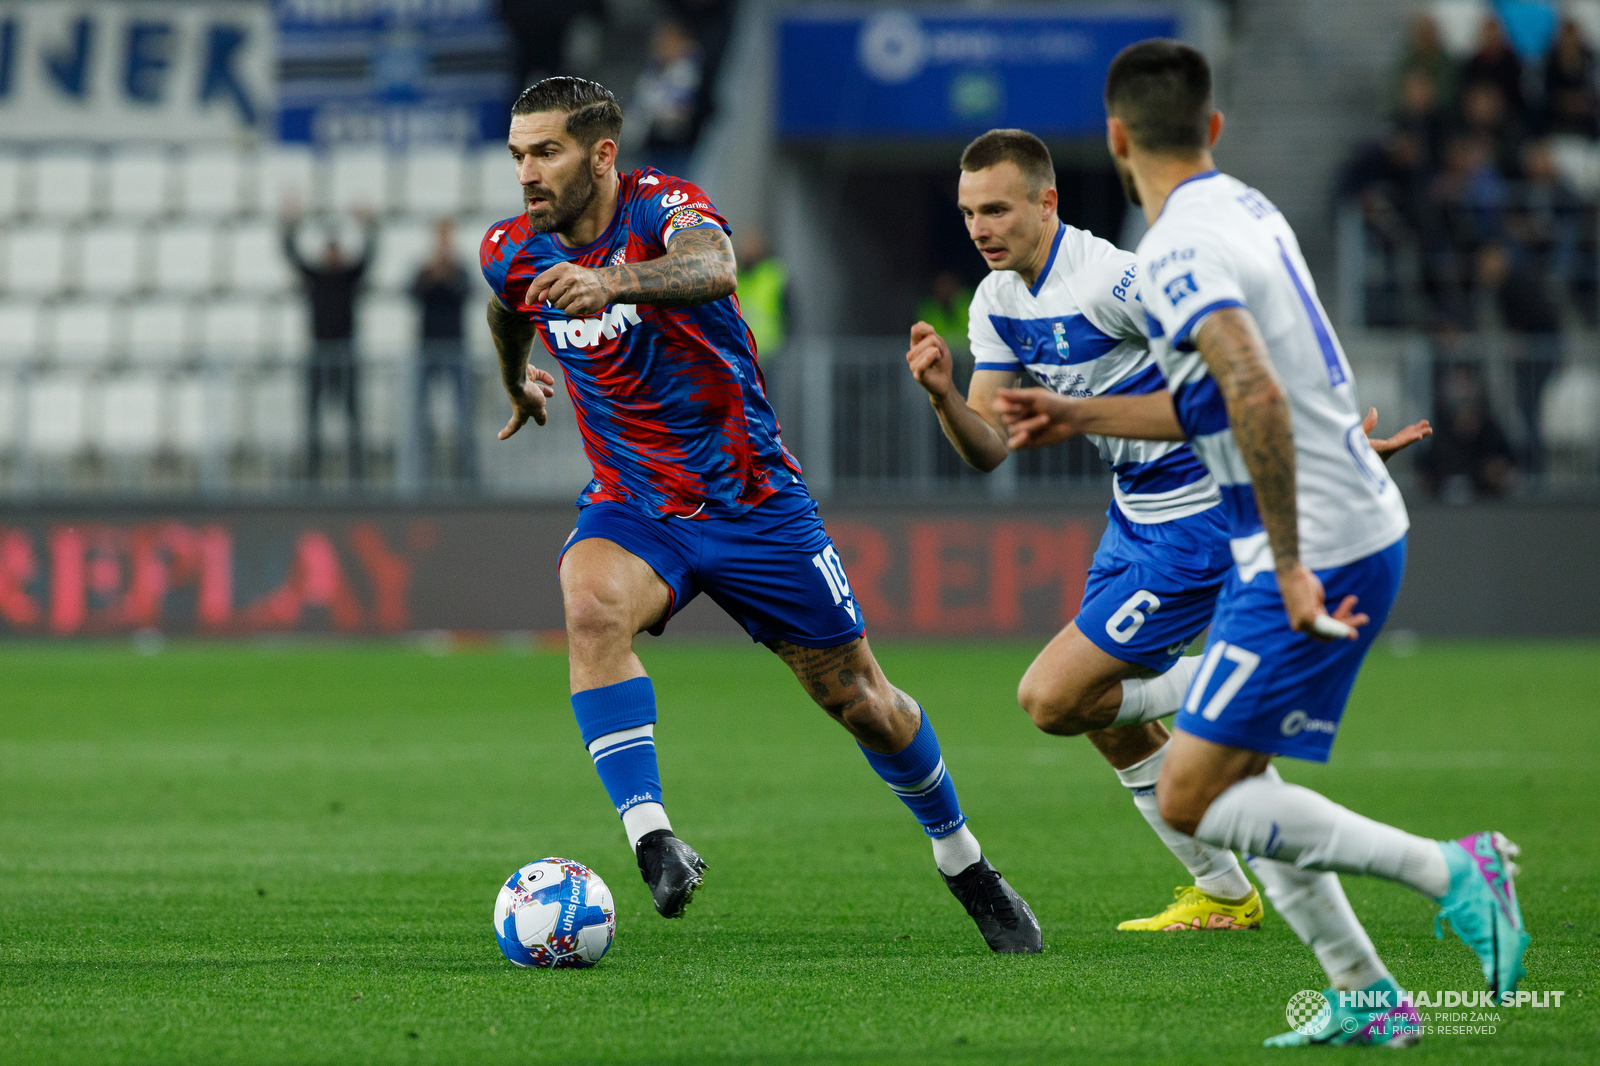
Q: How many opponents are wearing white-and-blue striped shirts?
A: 2